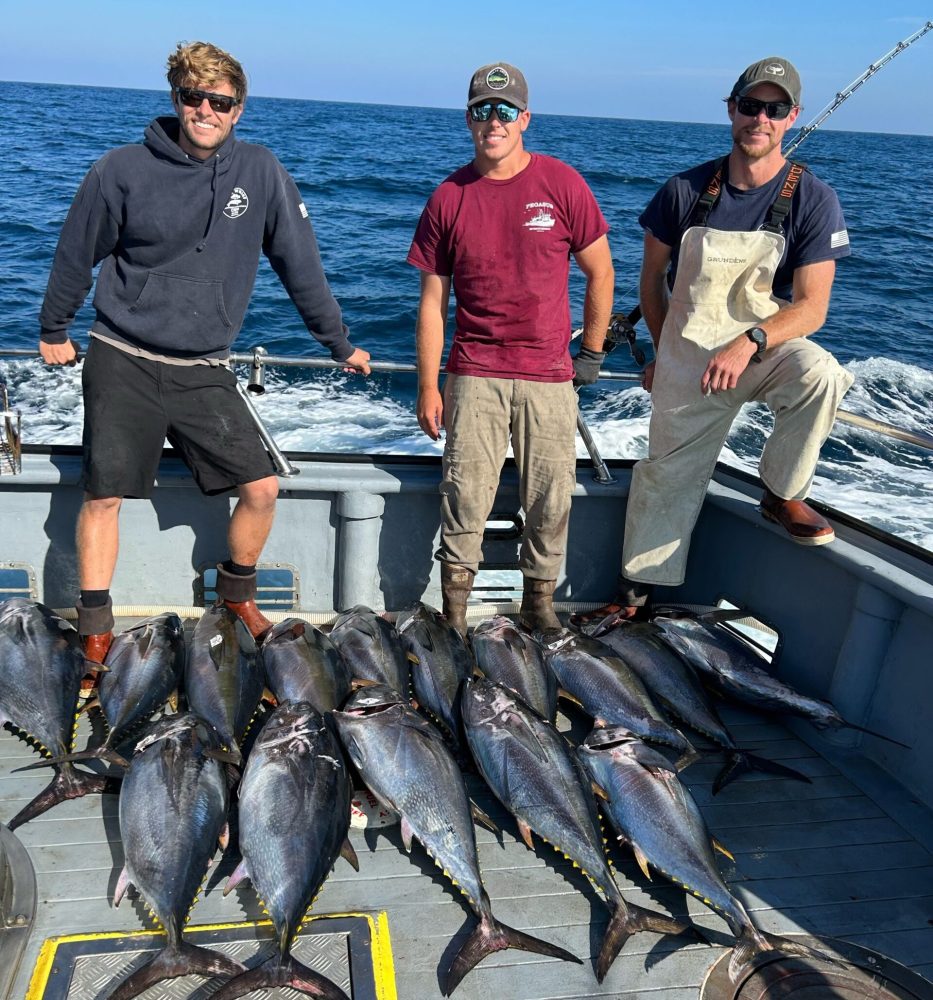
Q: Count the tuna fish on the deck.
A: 14